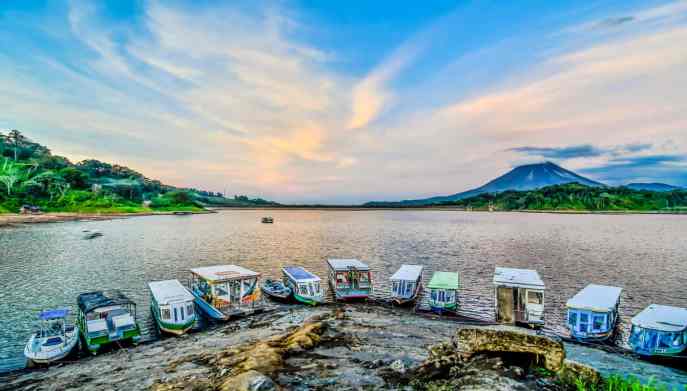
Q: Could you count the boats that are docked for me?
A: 12